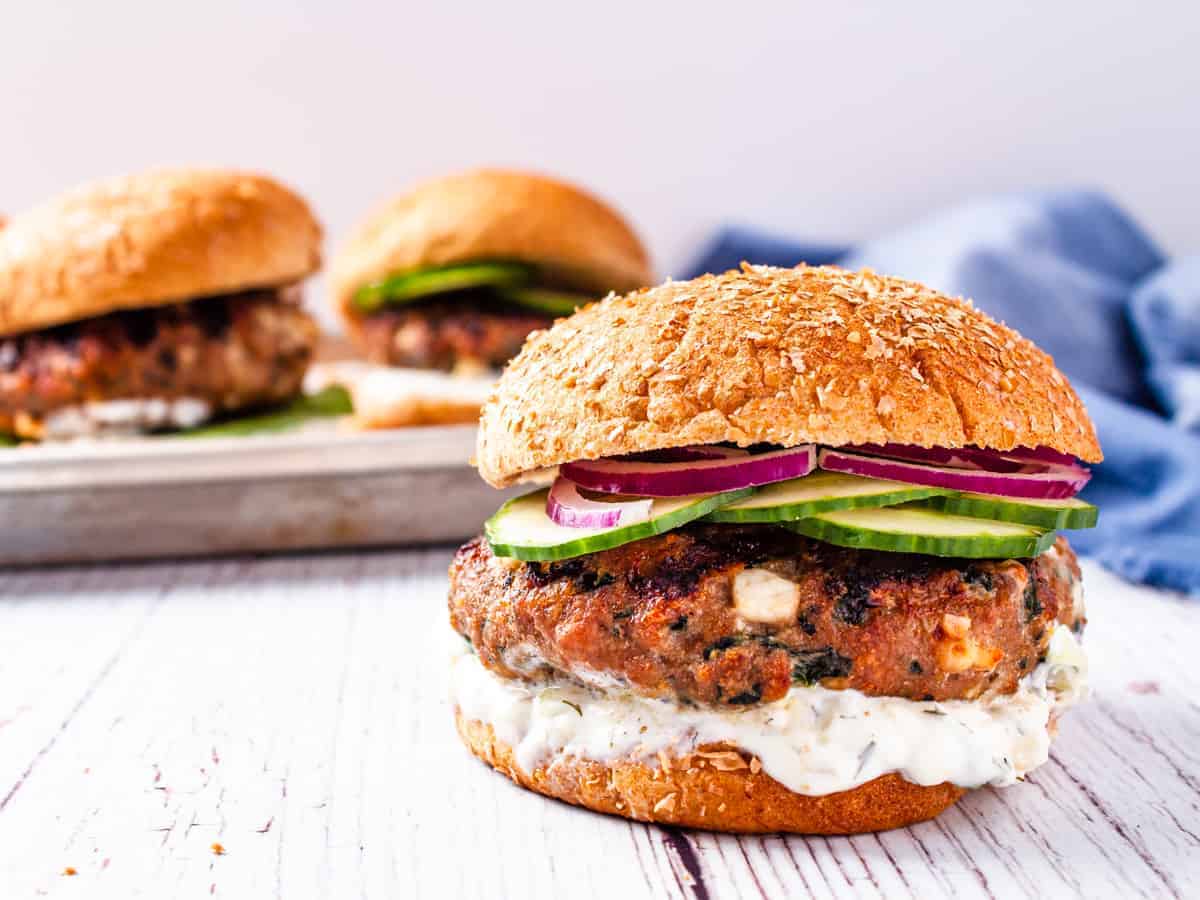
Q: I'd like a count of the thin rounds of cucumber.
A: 4